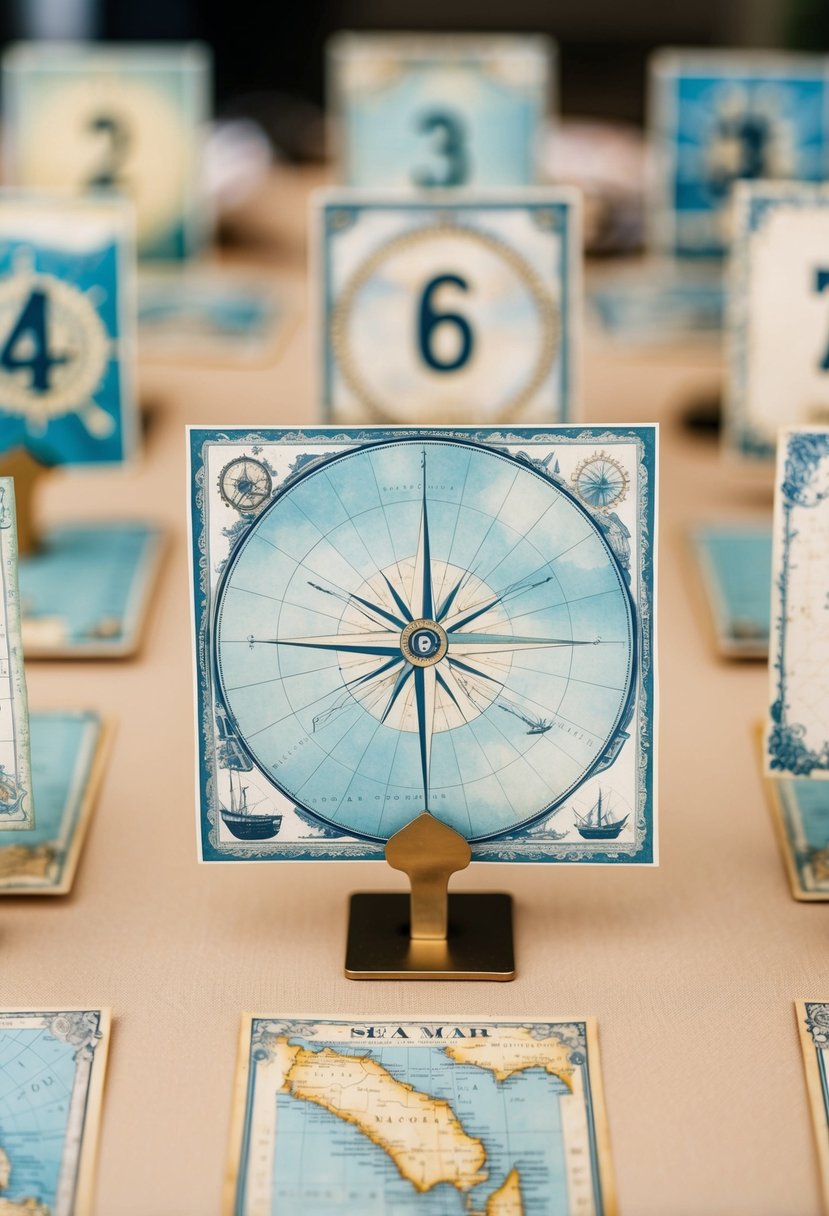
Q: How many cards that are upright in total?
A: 9